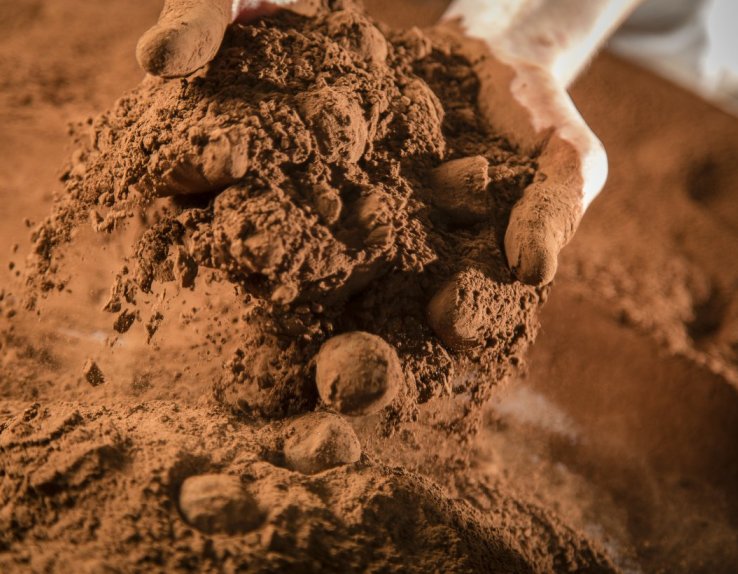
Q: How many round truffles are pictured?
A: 3